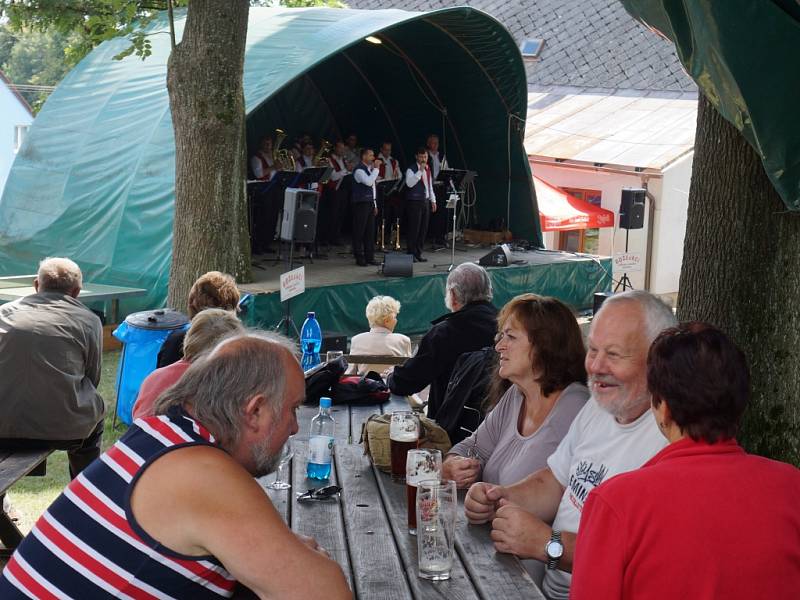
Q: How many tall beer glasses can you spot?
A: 3